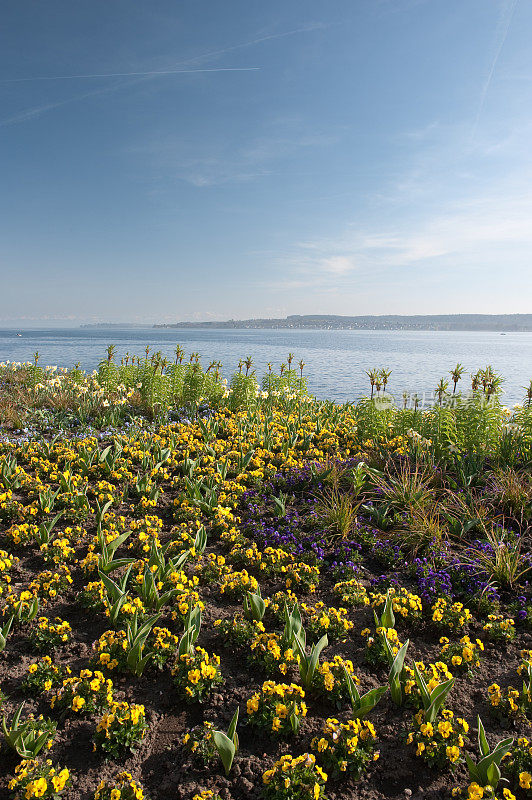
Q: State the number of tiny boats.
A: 2